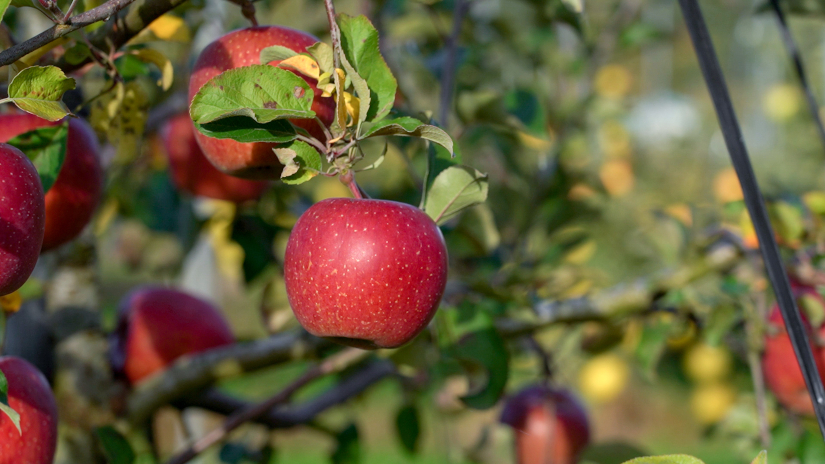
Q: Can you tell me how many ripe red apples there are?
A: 9